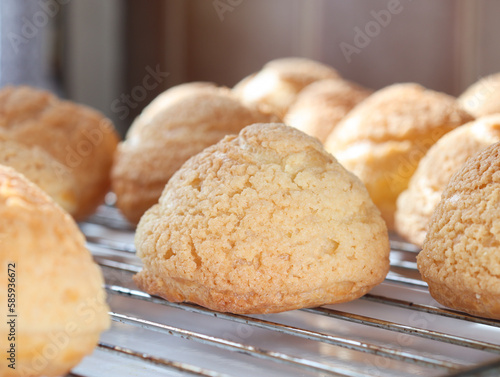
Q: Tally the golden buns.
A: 10